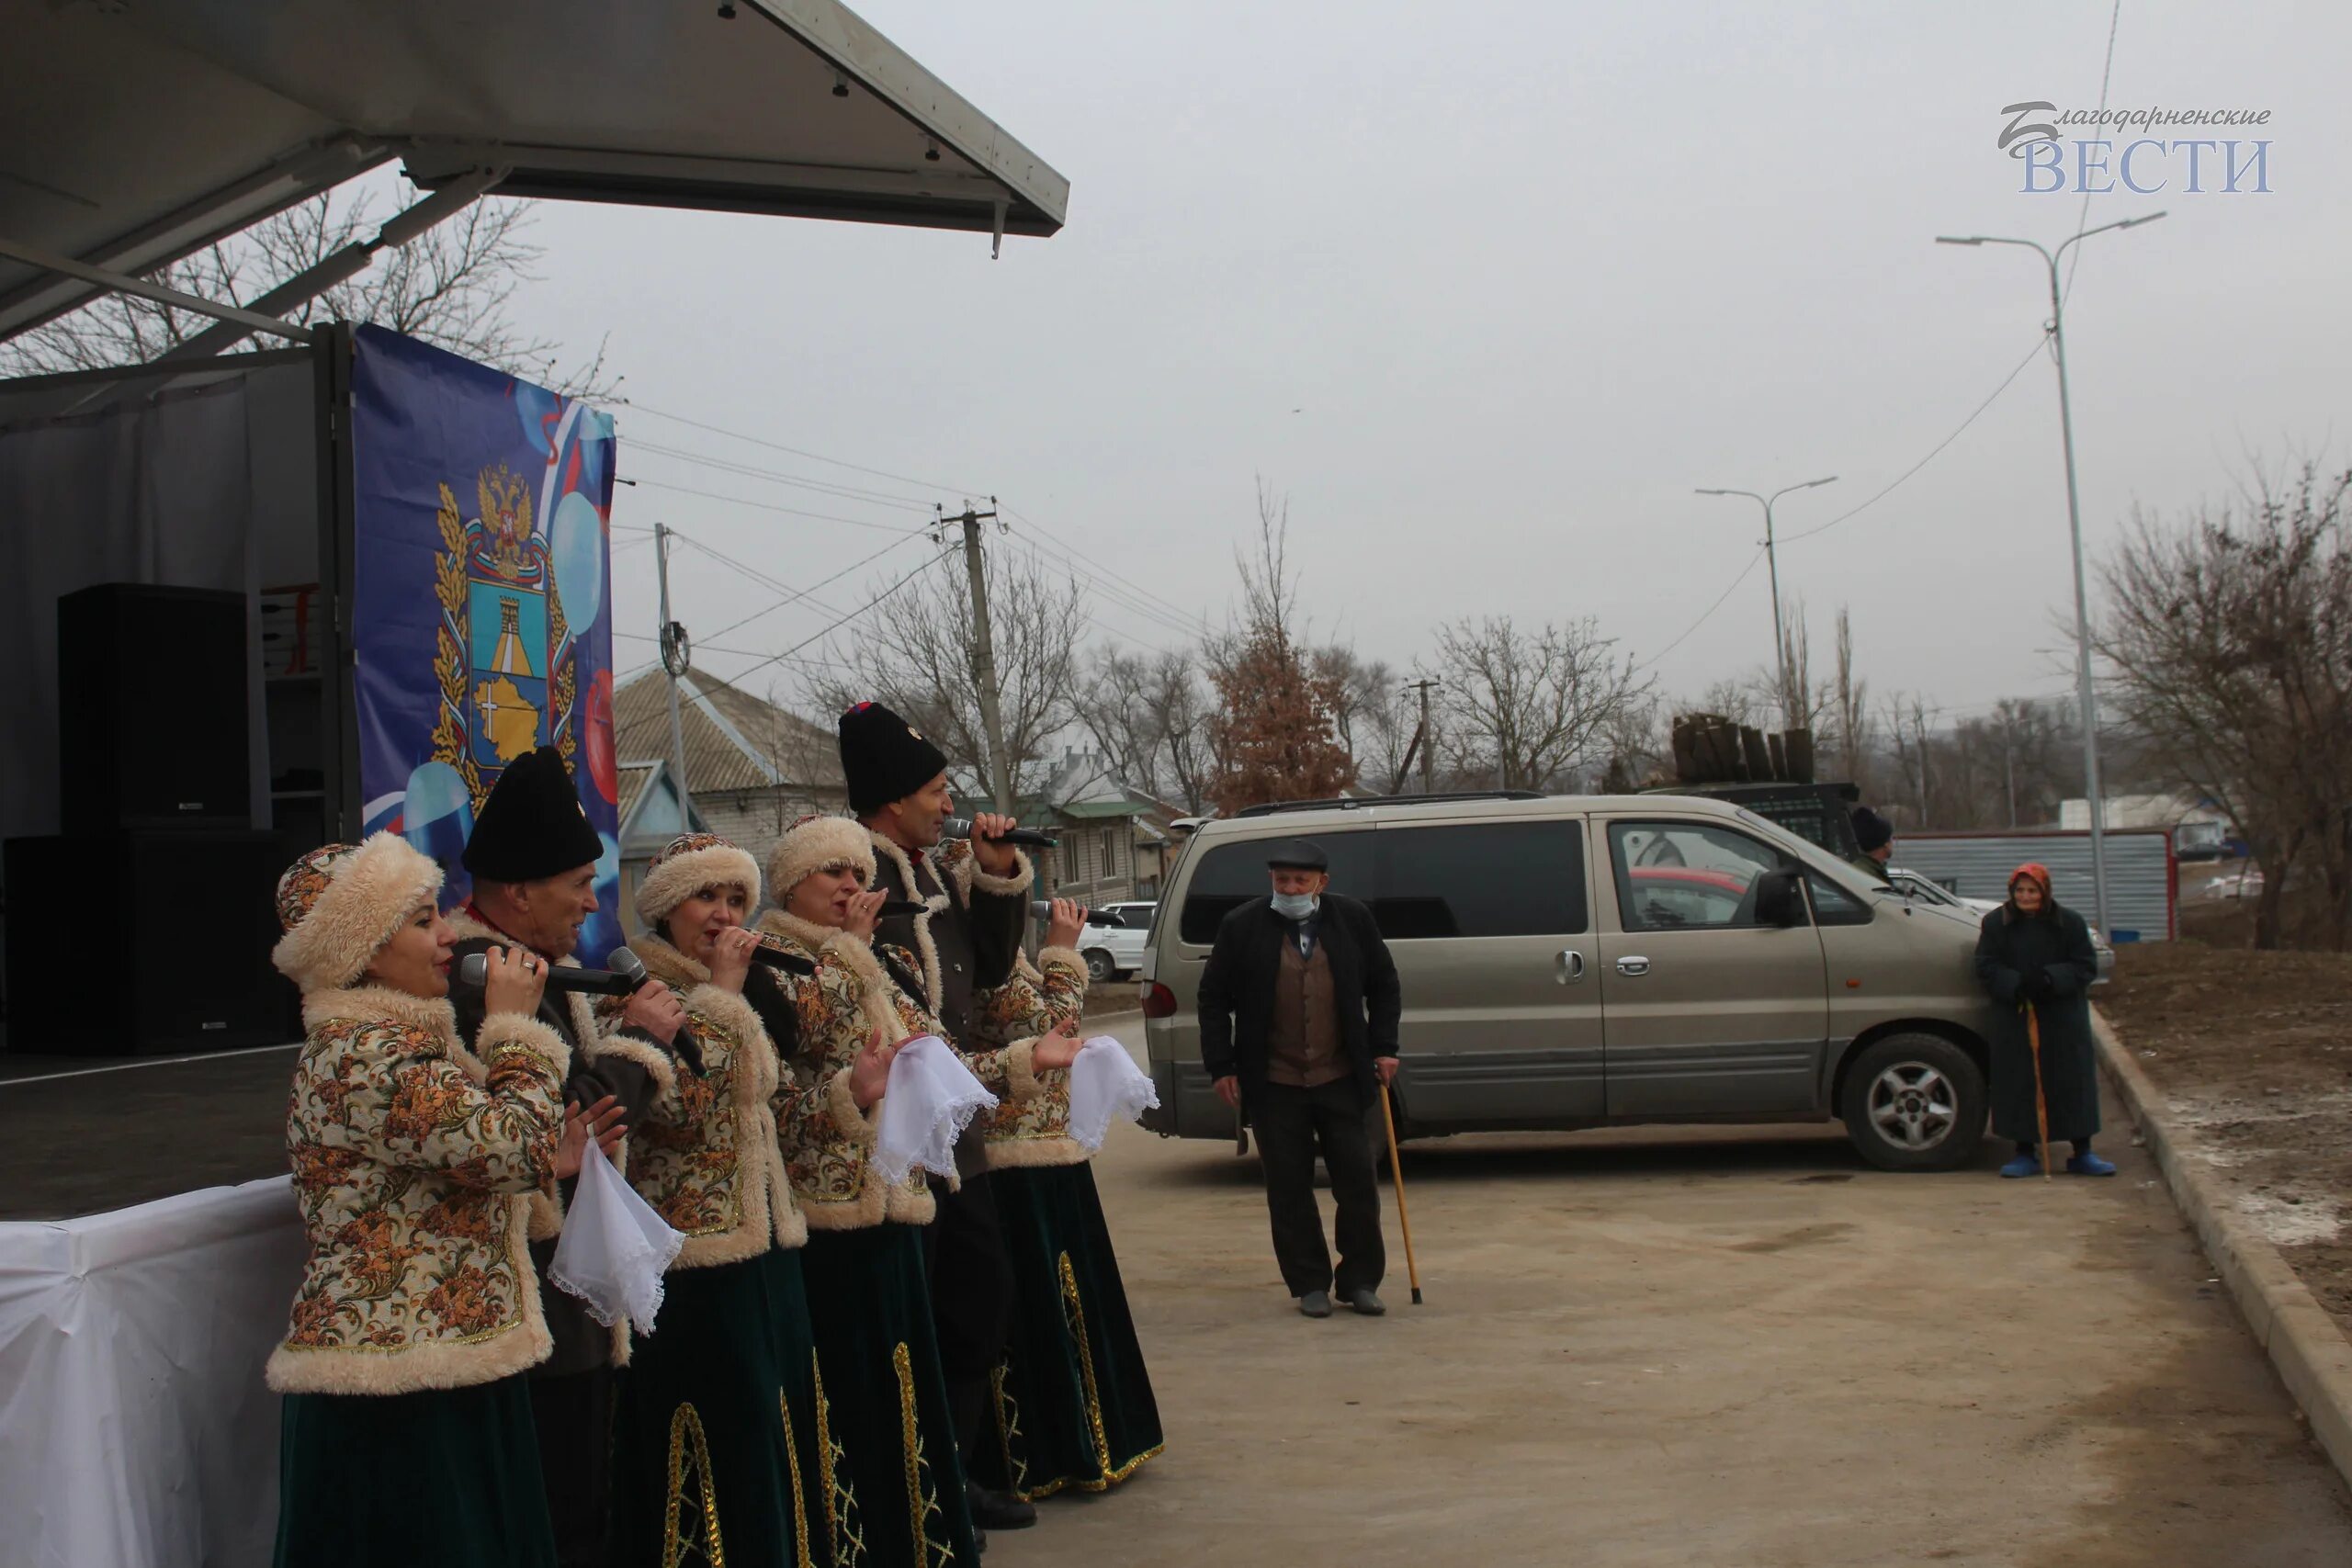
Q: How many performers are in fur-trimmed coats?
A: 6